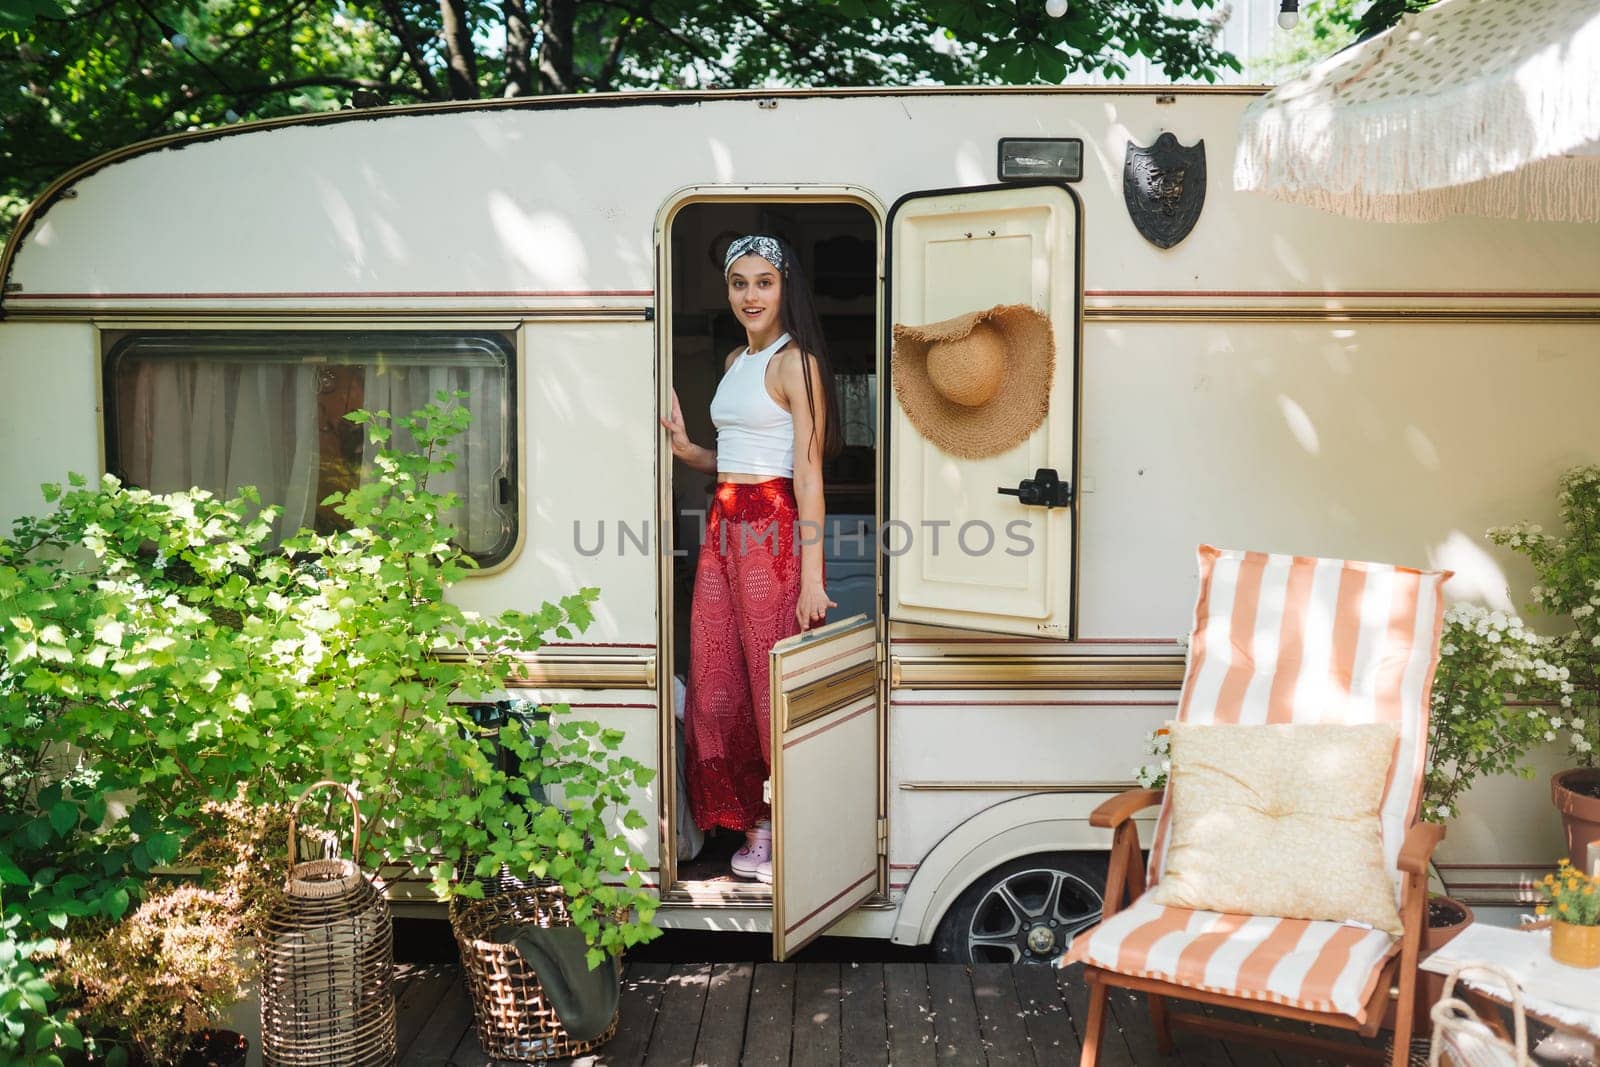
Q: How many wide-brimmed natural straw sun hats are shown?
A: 1